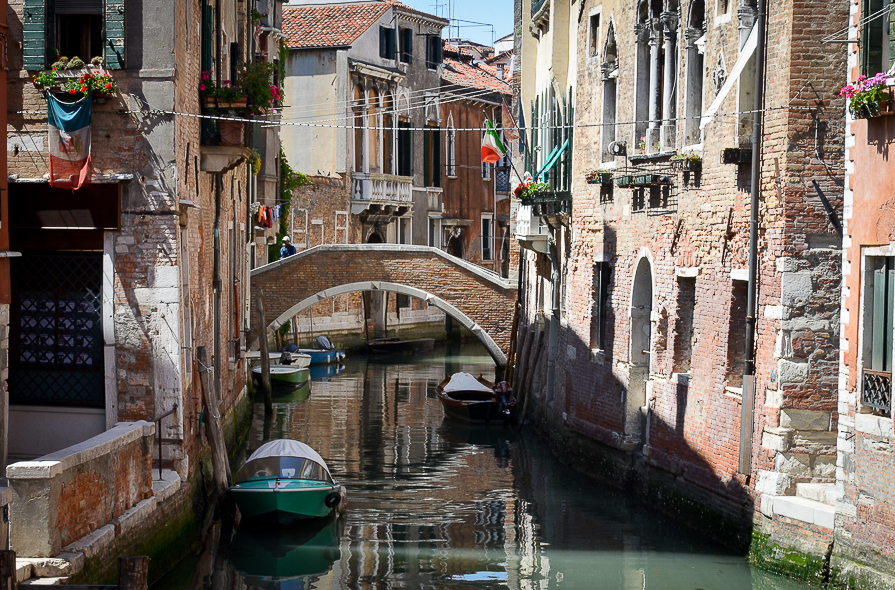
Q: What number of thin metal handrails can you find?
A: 1